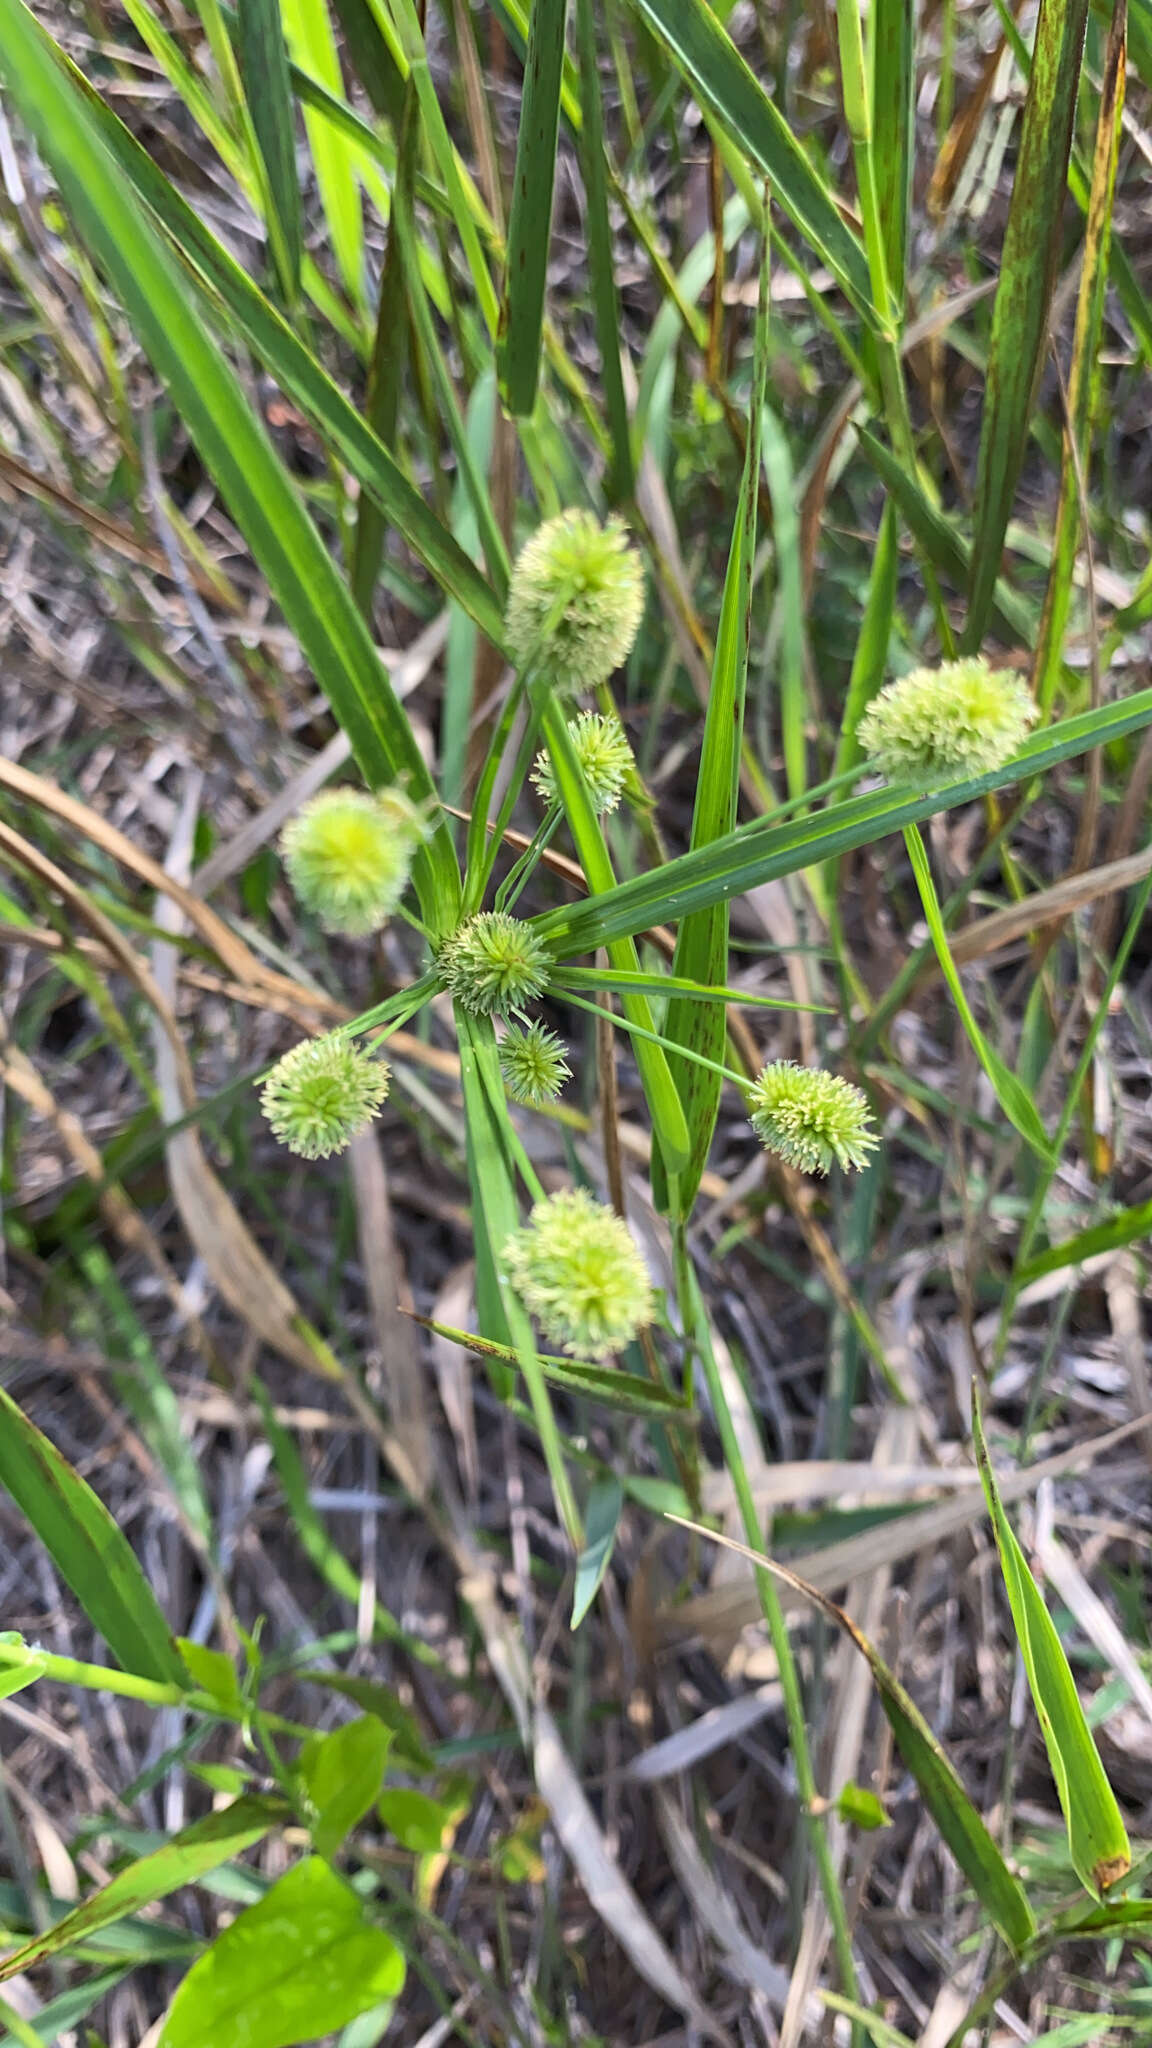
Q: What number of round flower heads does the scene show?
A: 9